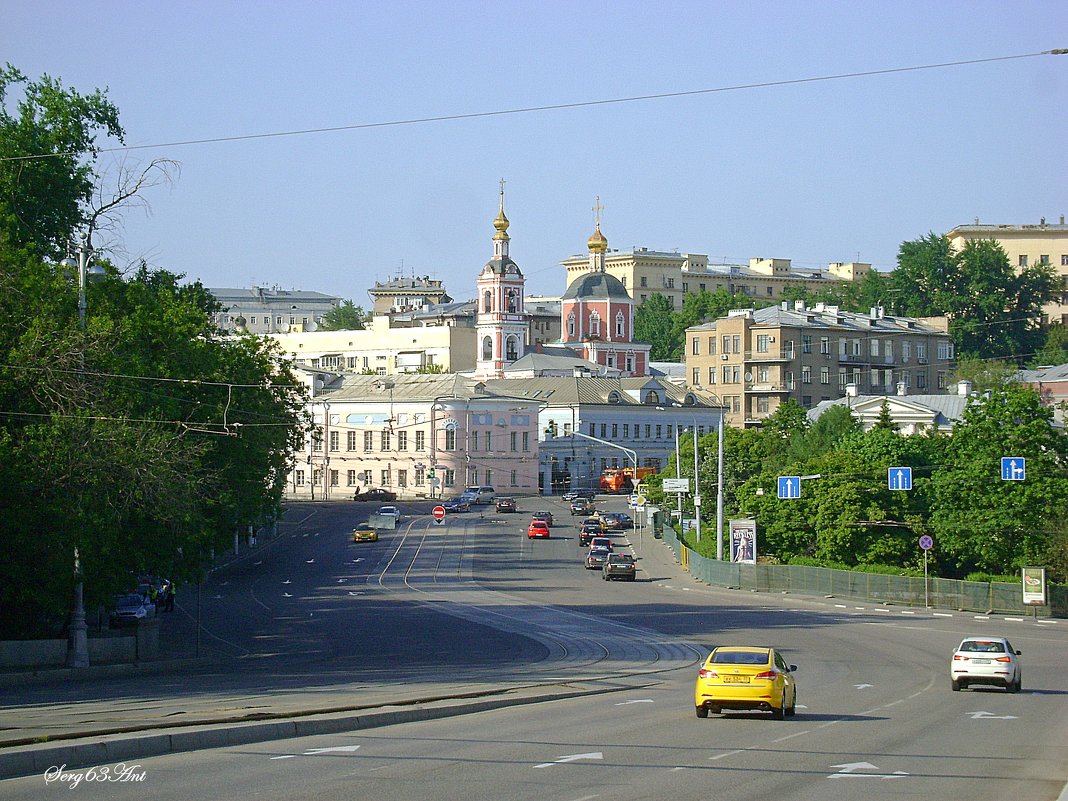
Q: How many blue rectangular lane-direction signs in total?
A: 3